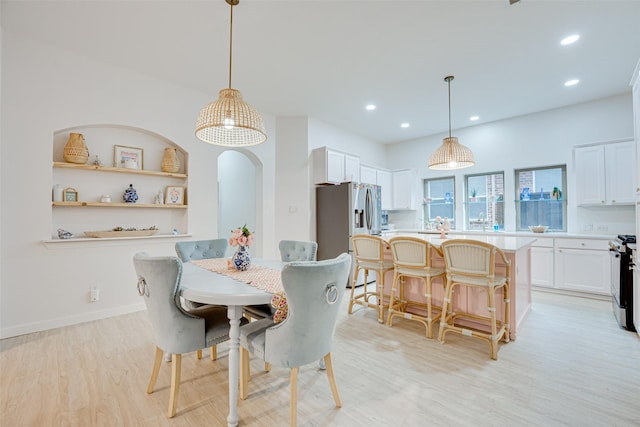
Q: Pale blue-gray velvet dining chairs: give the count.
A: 4